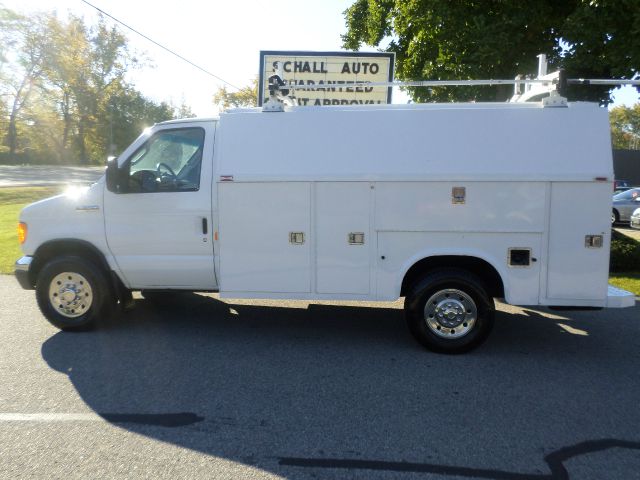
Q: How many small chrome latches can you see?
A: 4